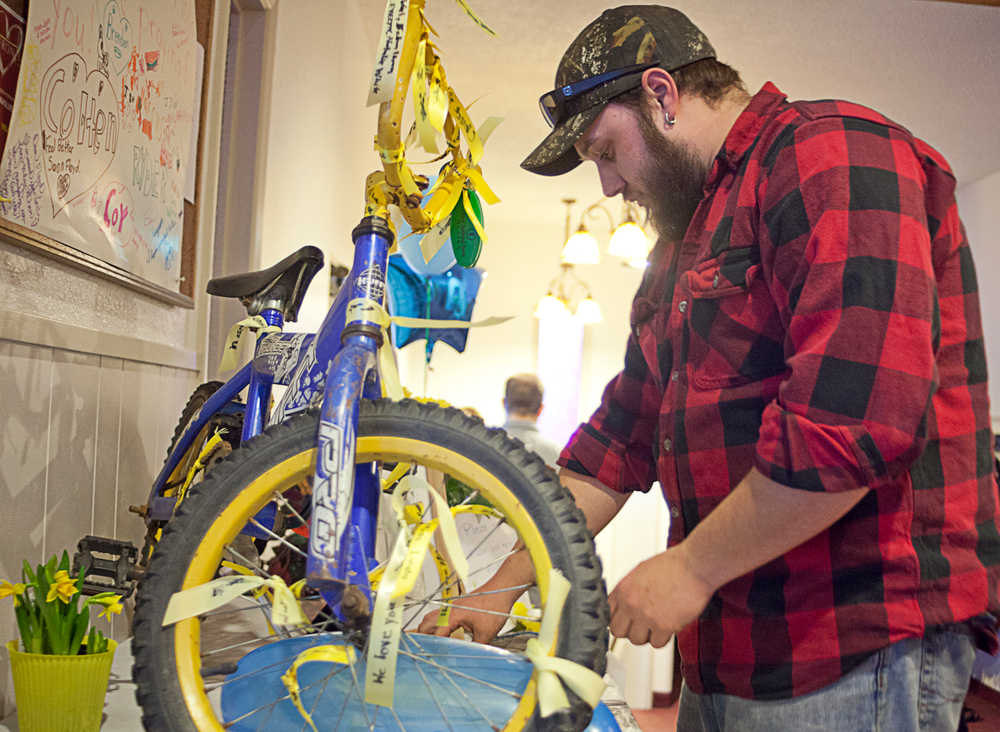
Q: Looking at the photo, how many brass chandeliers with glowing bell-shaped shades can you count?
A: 2